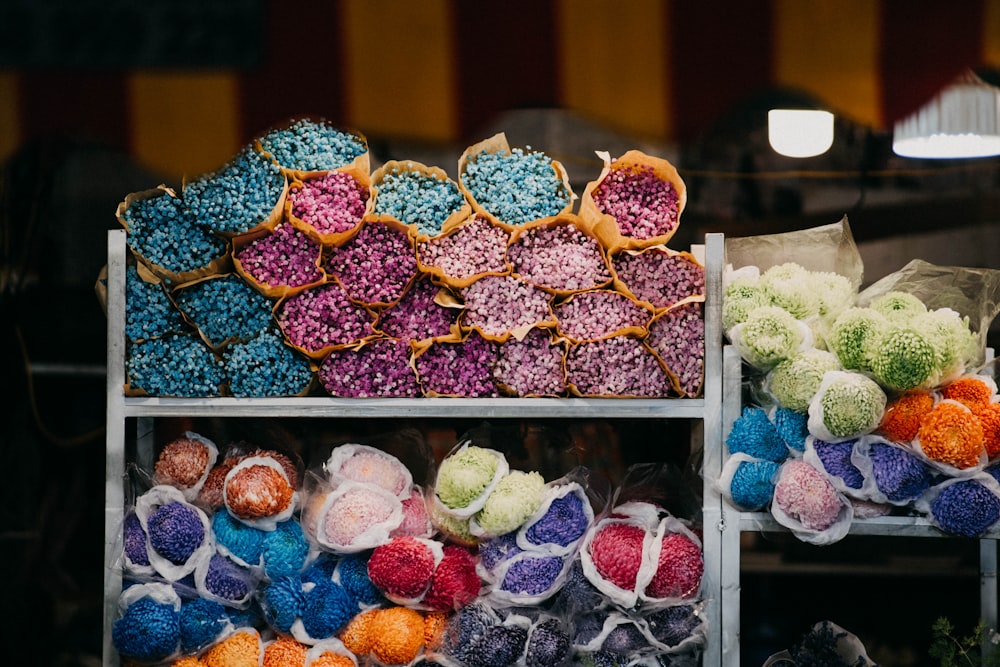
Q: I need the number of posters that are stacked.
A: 0